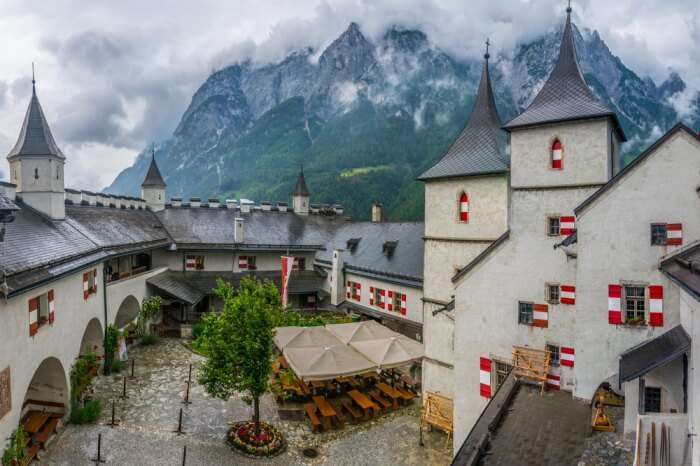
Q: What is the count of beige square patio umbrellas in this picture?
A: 4